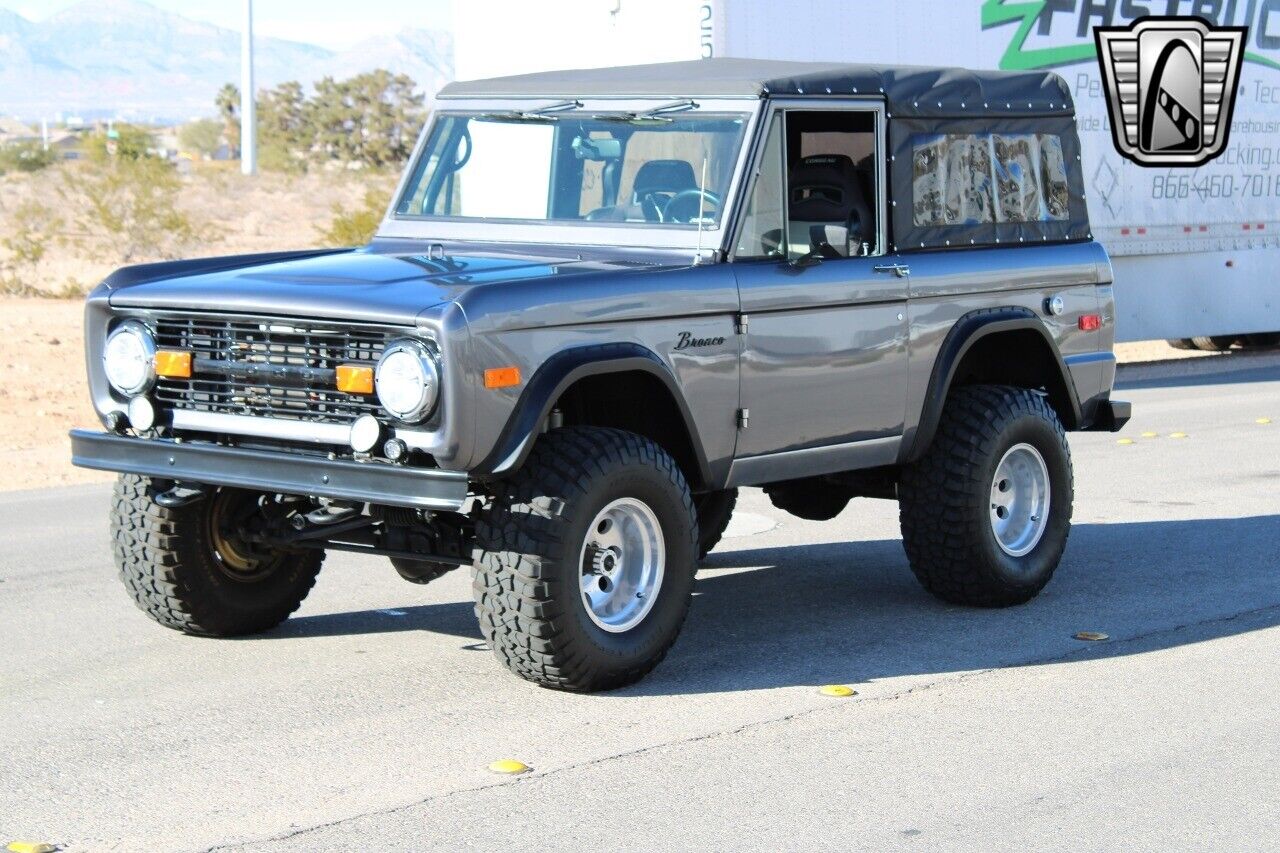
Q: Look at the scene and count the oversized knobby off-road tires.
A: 4